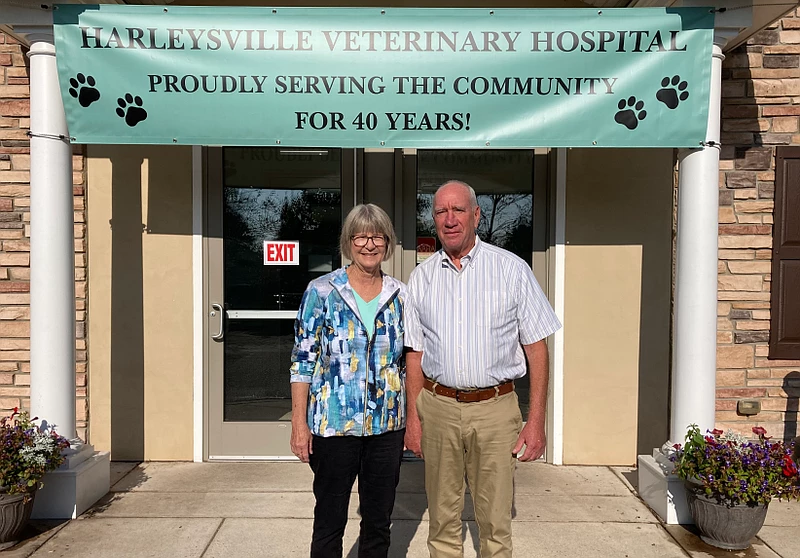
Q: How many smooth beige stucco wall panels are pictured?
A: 2